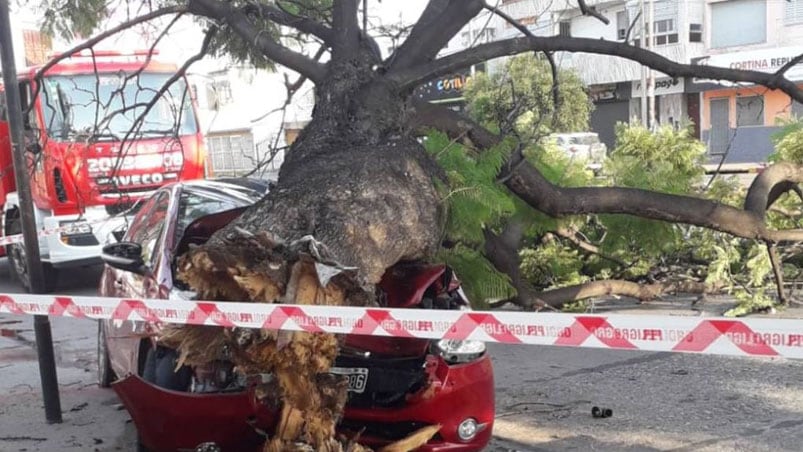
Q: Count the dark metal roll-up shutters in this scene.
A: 1